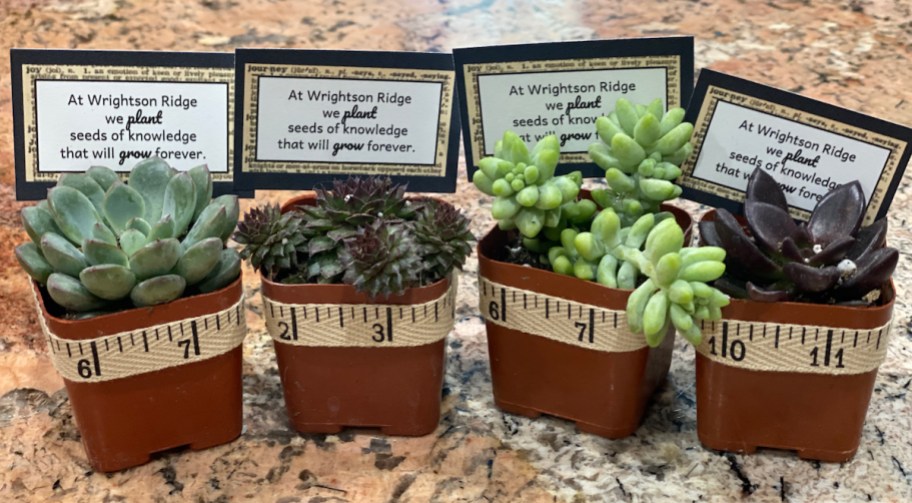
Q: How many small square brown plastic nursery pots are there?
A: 4